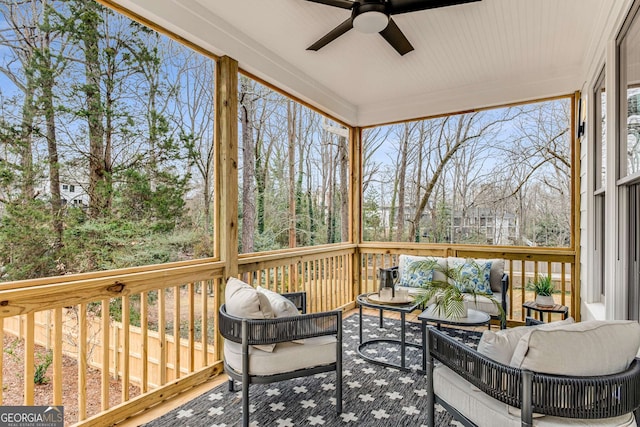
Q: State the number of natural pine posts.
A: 3